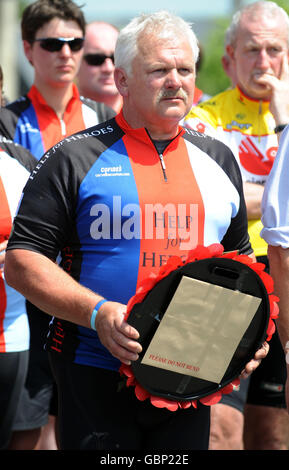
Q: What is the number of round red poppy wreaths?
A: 1